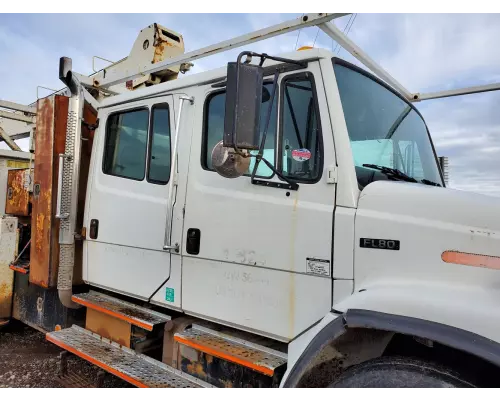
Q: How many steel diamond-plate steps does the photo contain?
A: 3